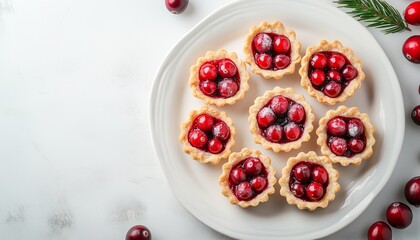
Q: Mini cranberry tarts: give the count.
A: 8